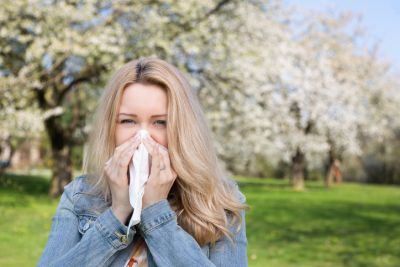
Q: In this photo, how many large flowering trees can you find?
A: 3